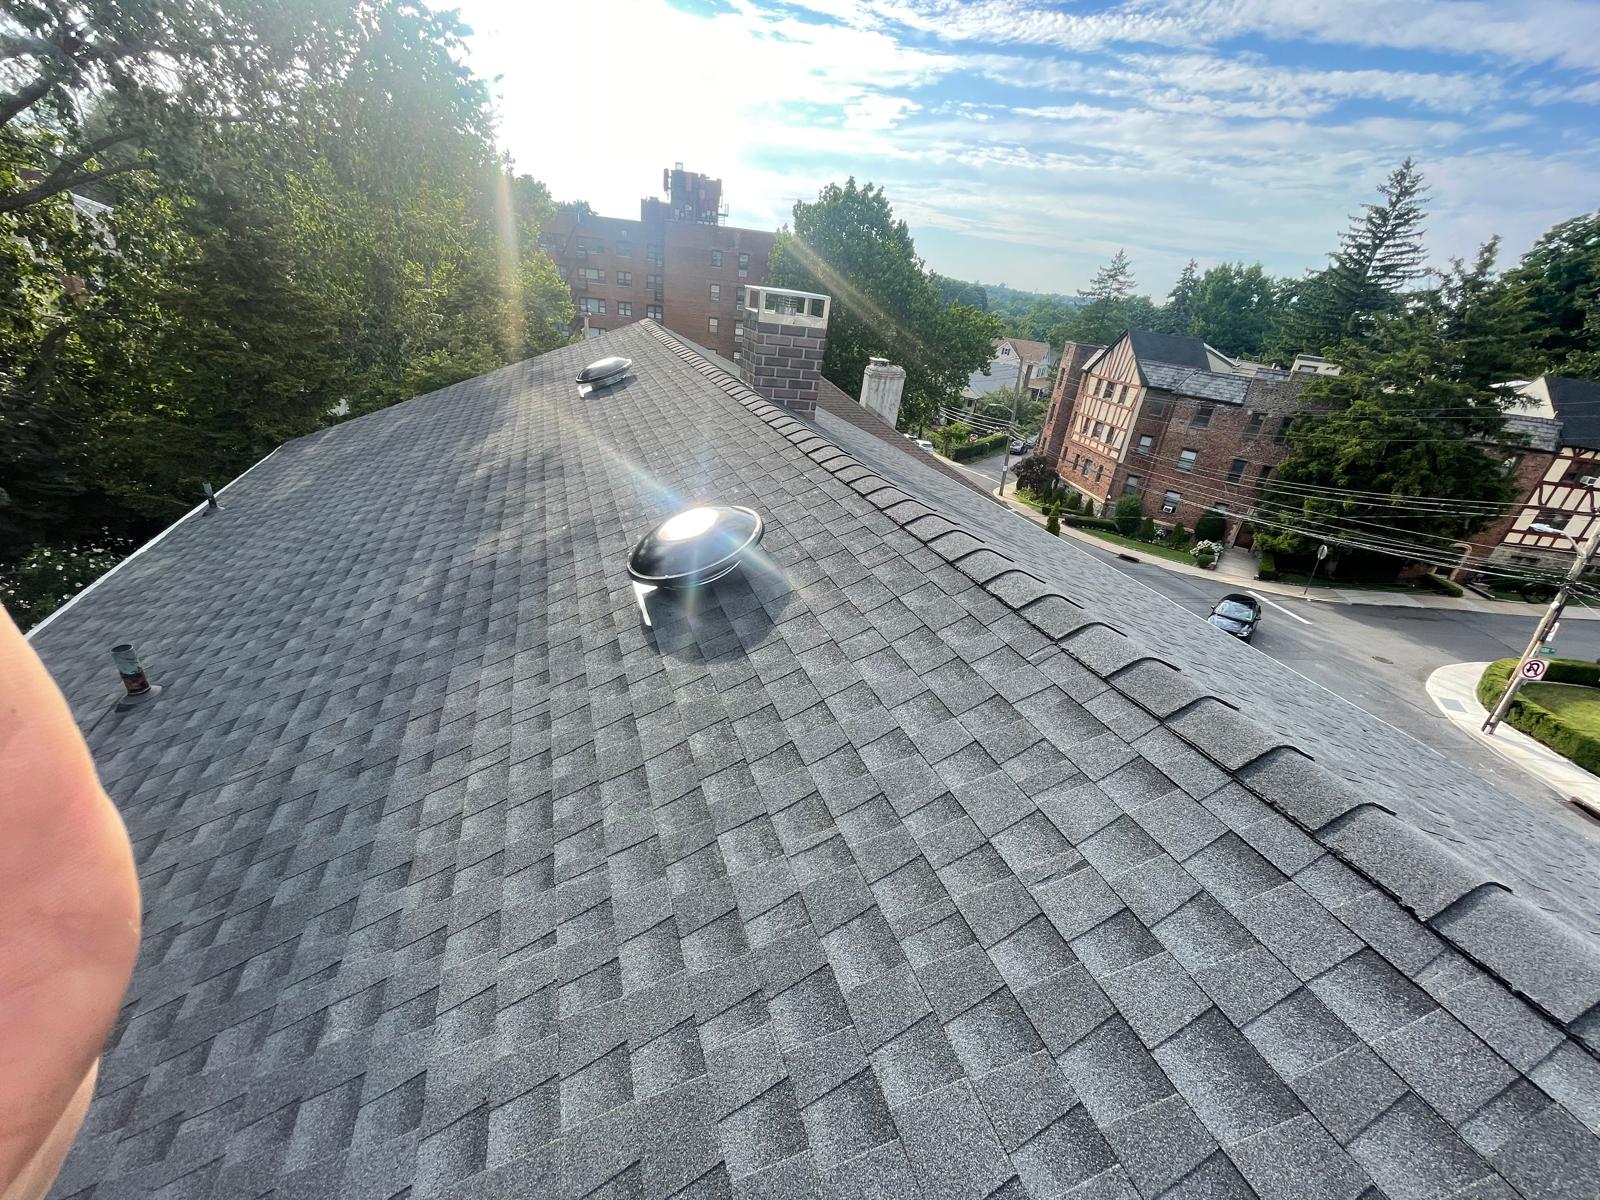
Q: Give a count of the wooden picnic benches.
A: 0